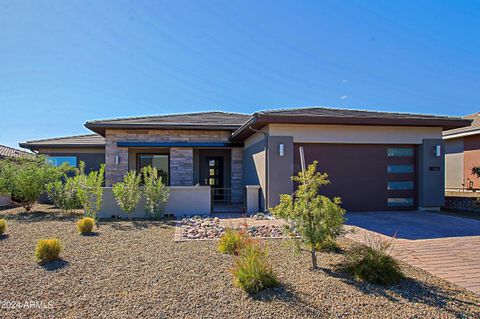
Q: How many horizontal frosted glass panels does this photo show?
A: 4